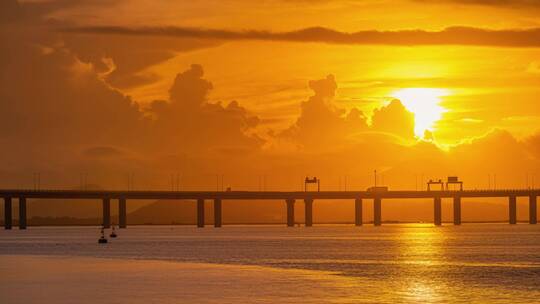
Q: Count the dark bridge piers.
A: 14